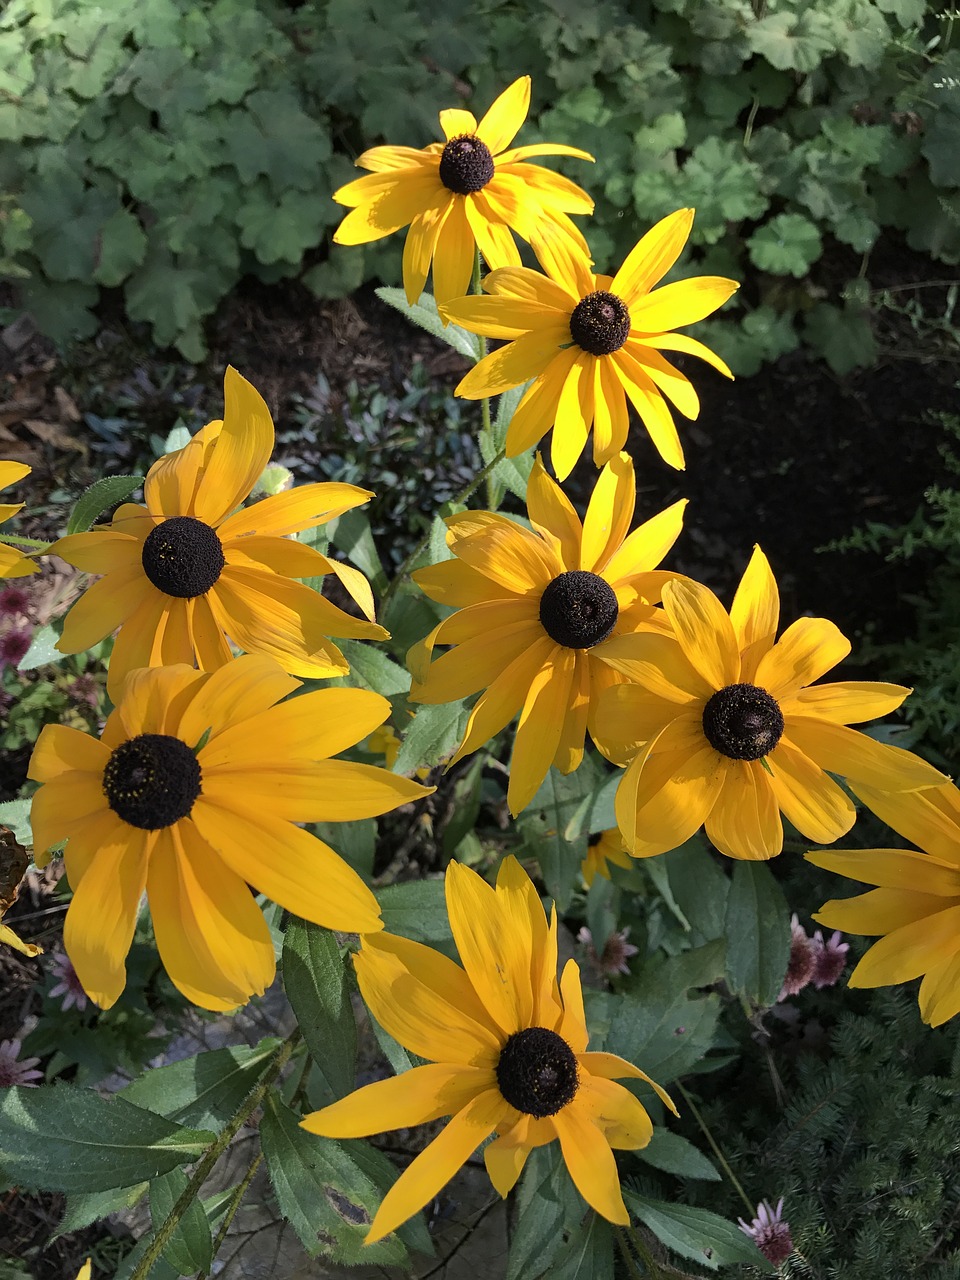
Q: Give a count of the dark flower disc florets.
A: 7